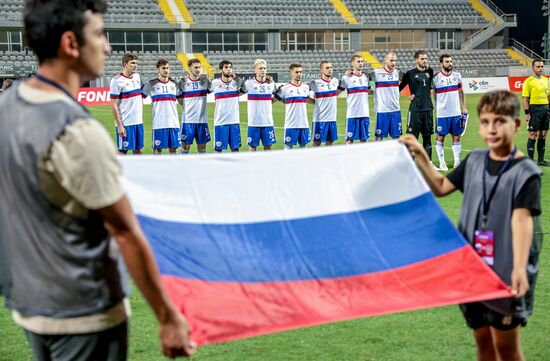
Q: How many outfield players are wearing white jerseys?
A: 10